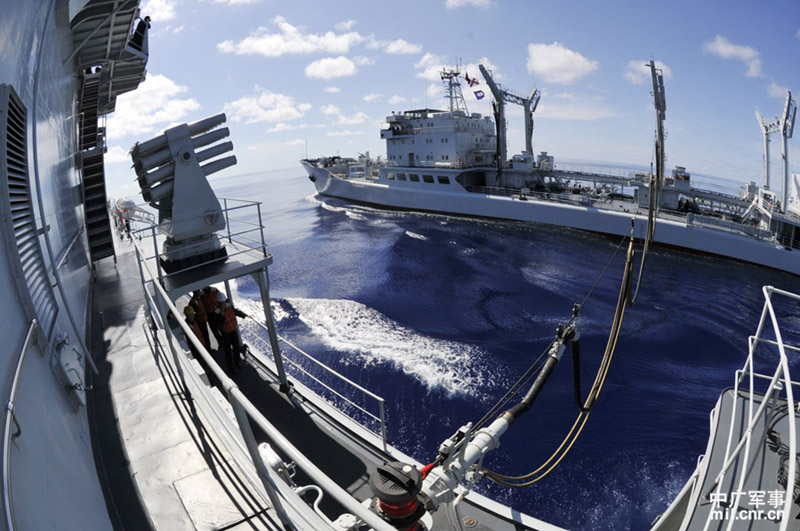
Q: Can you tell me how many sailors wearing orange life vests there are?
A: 4